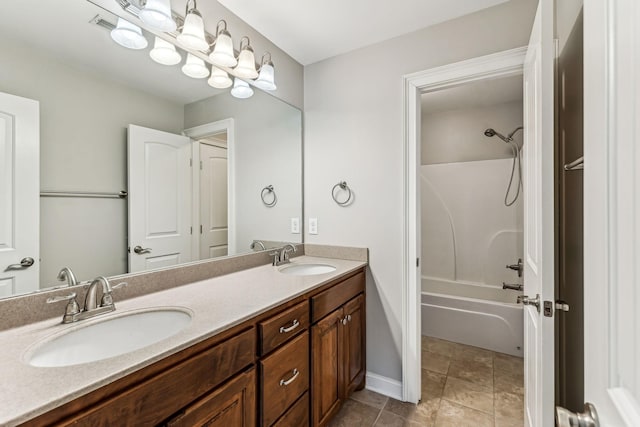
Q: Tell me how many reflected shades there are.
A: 5